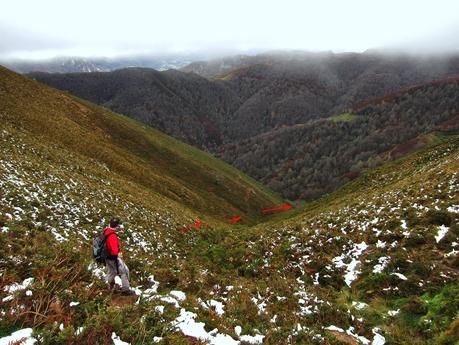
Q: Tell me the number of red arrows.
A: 3